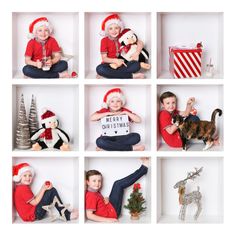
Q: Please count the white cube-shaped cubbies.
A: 9